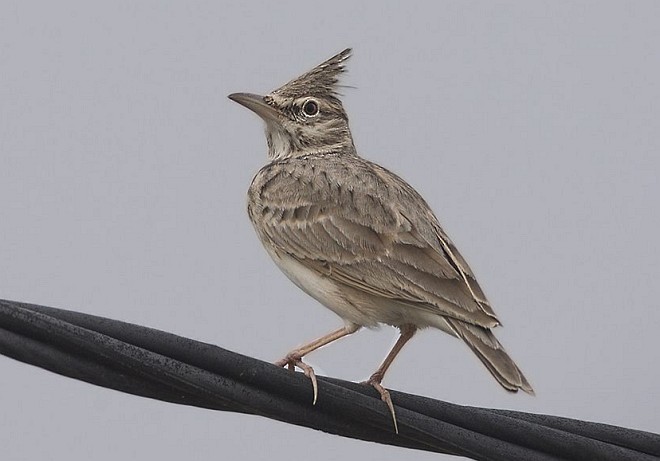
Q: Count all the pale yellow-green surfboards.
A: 0